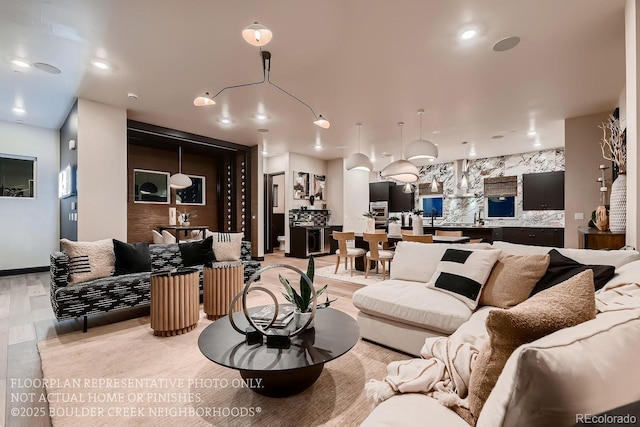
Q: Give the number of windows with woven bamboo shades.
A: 2